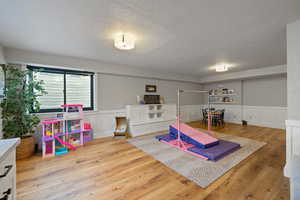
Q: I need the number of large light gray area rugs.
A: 1